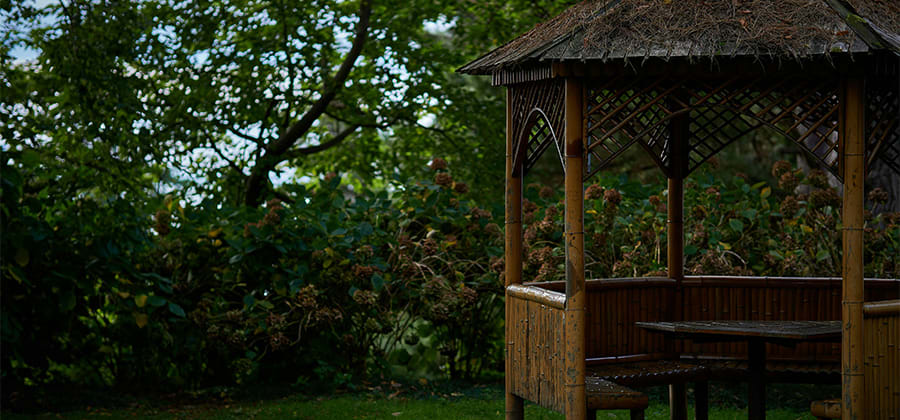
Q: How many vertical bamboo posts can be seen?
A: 4